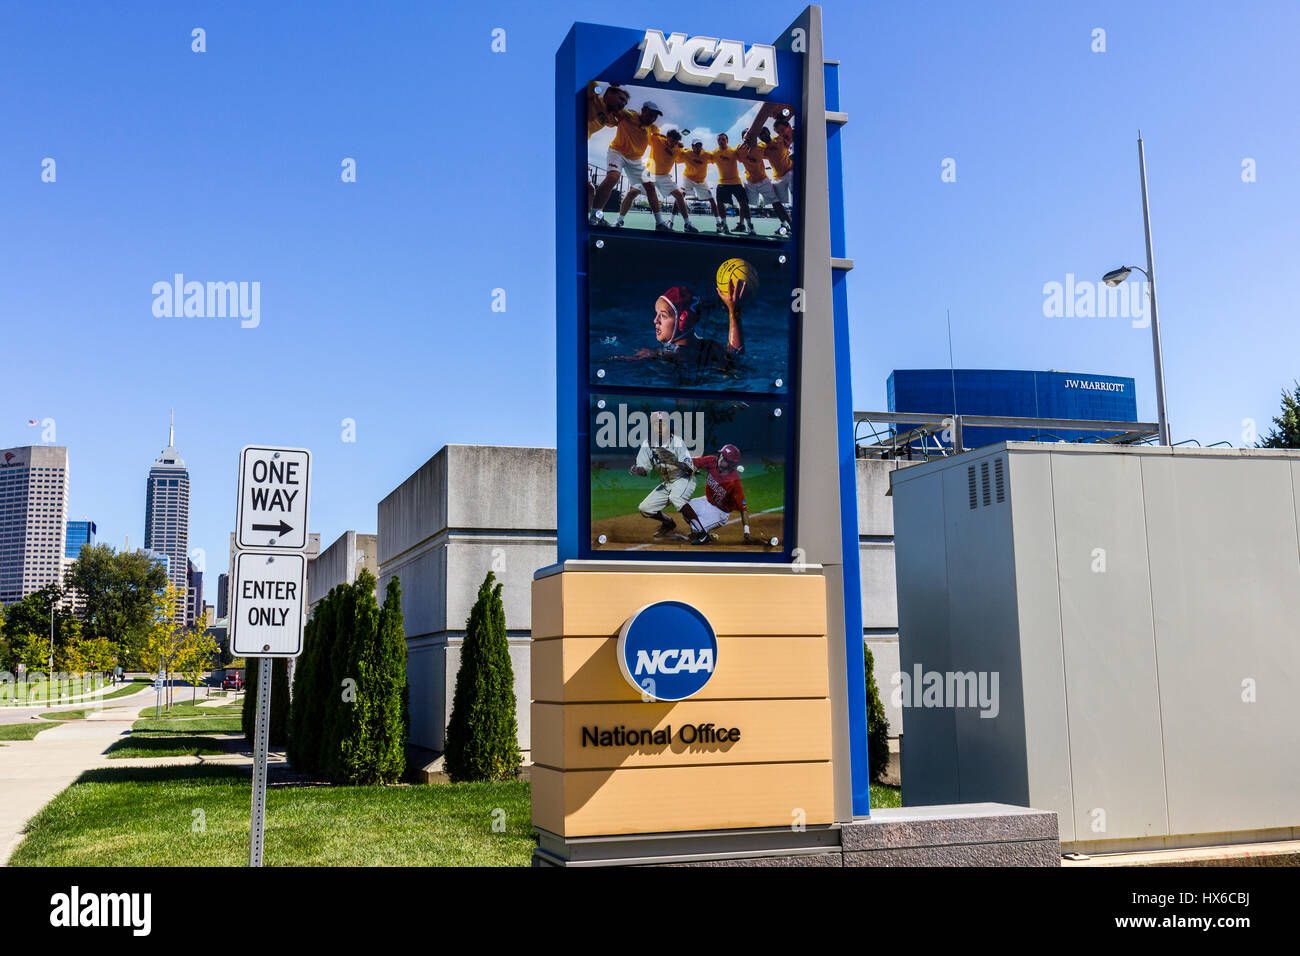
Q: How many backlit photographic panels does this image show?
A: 3